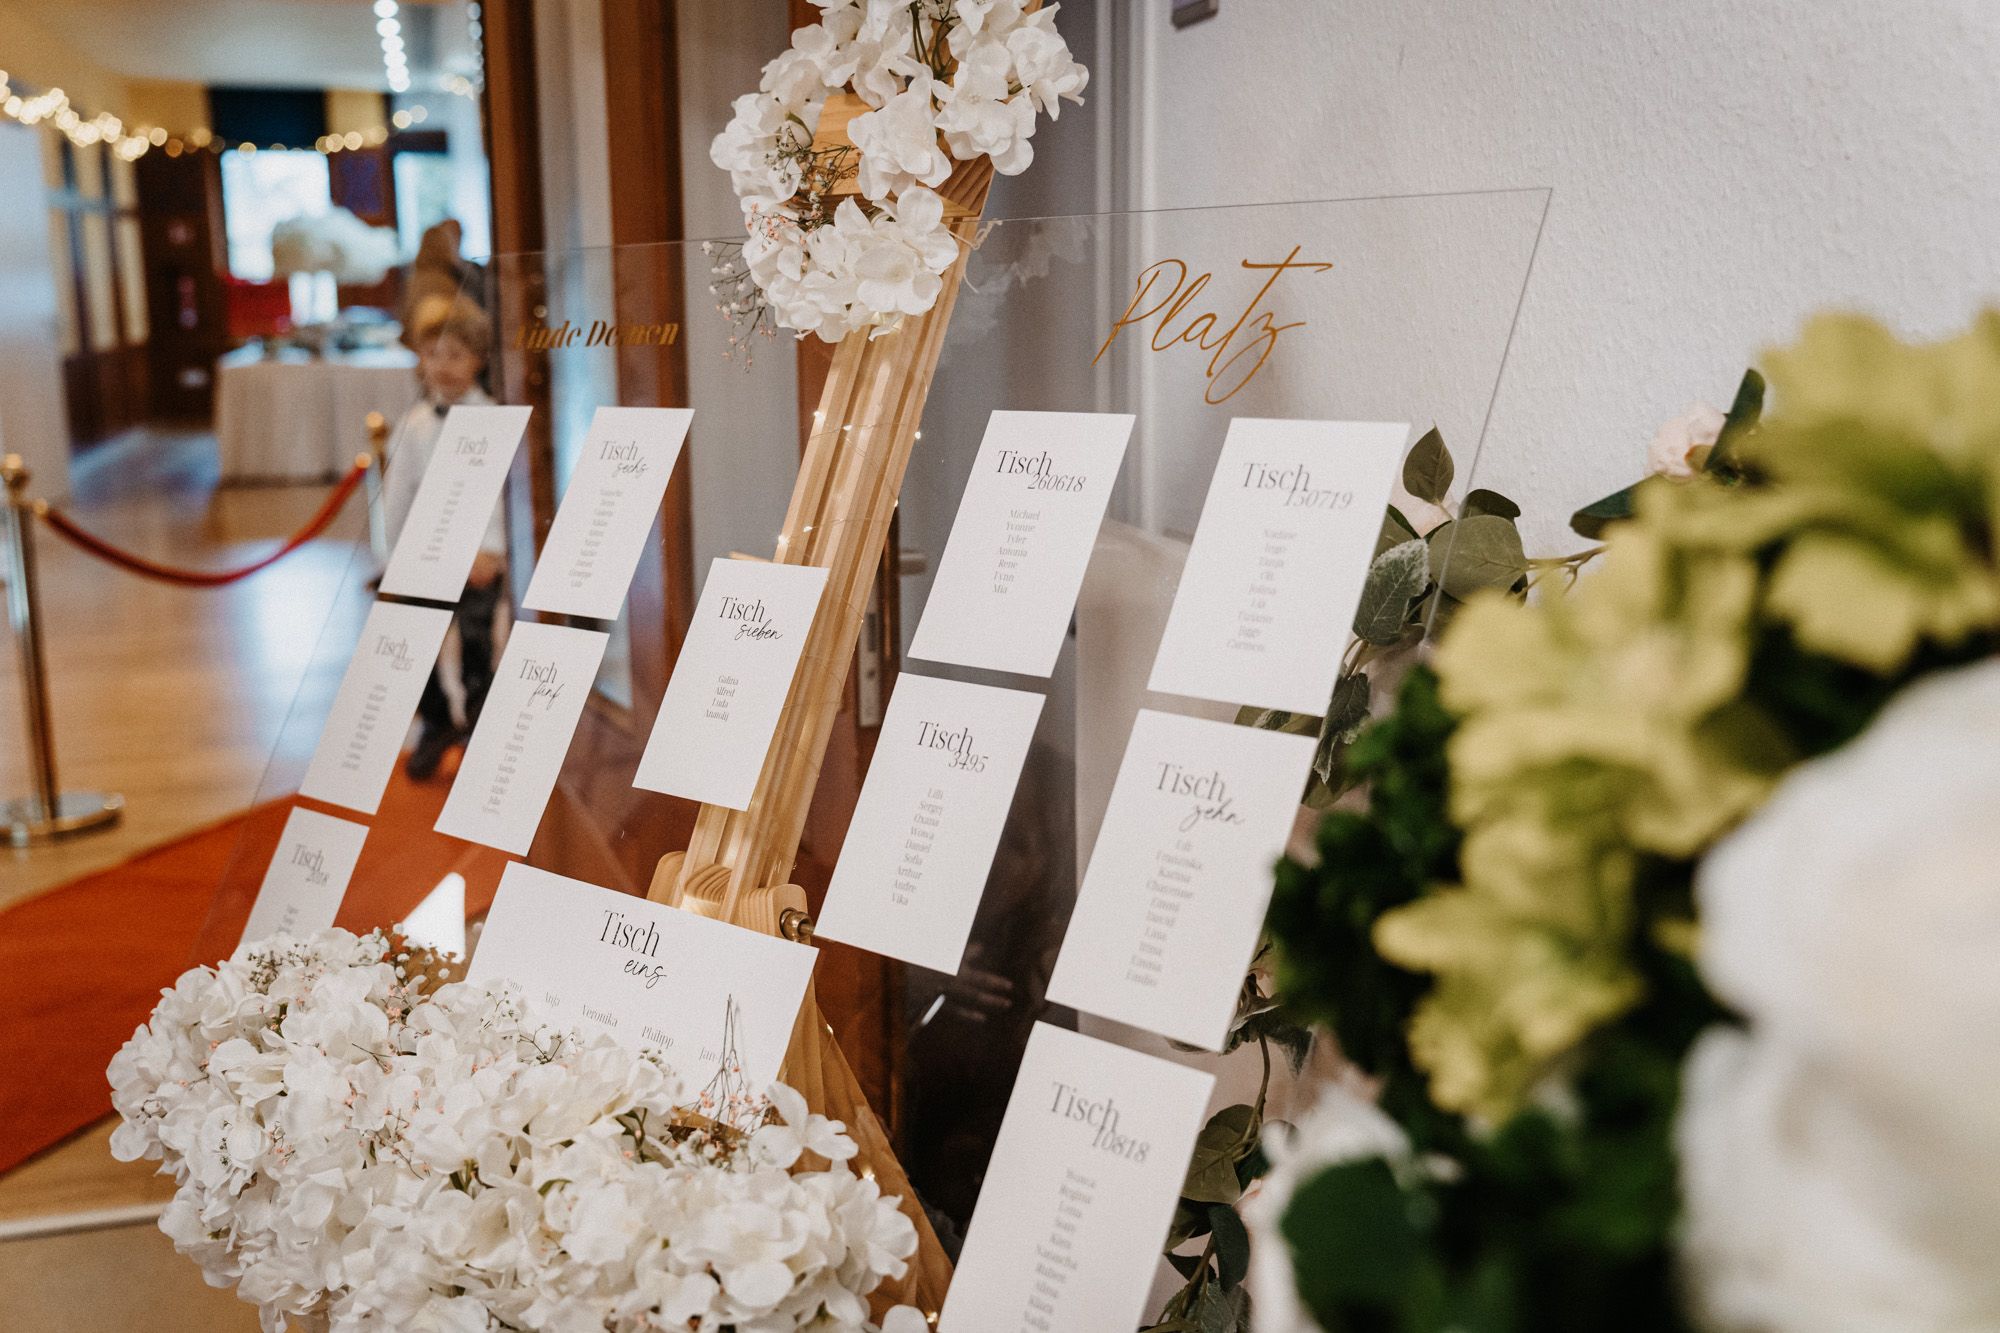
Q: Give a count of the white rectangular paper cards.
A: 12